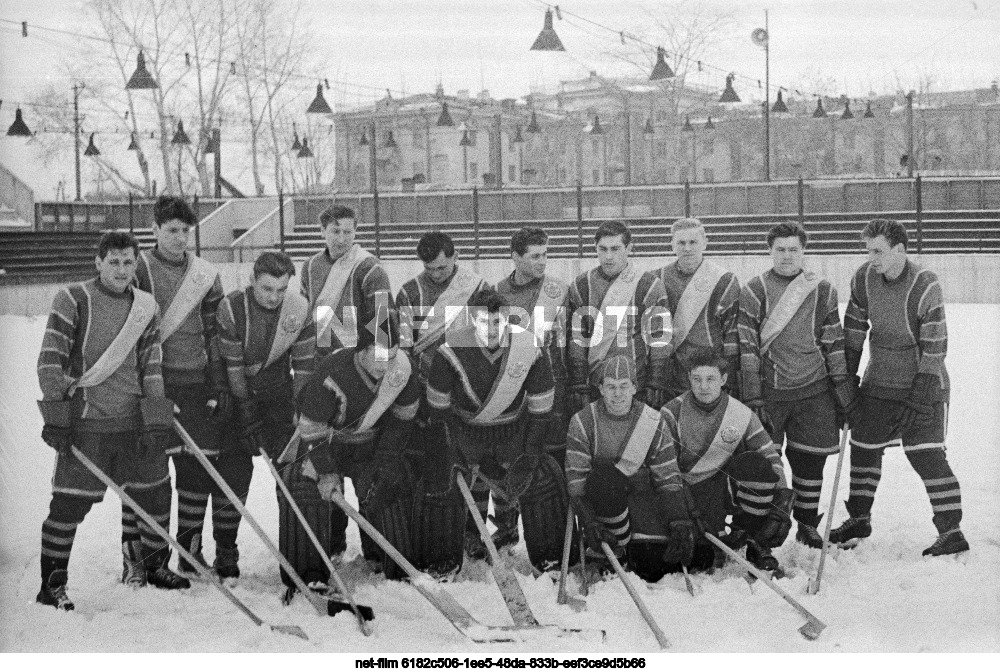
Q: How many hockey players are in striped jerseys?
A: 14